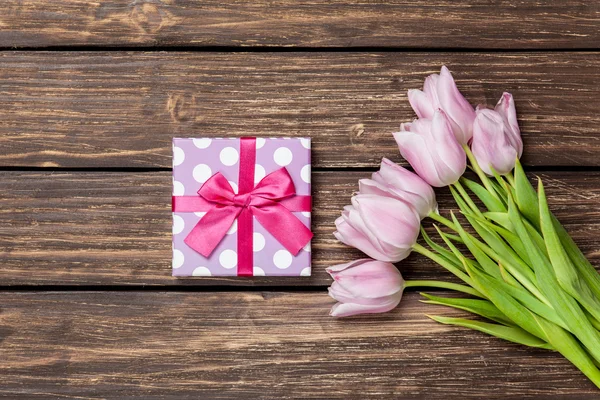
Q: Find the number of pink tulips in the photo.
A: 6